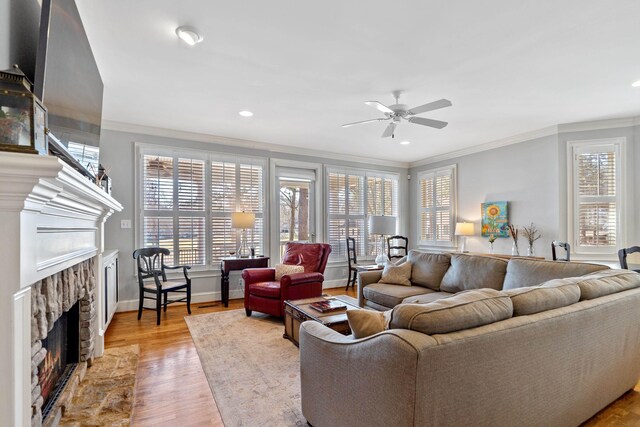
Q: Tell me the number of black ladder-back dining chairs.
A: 4